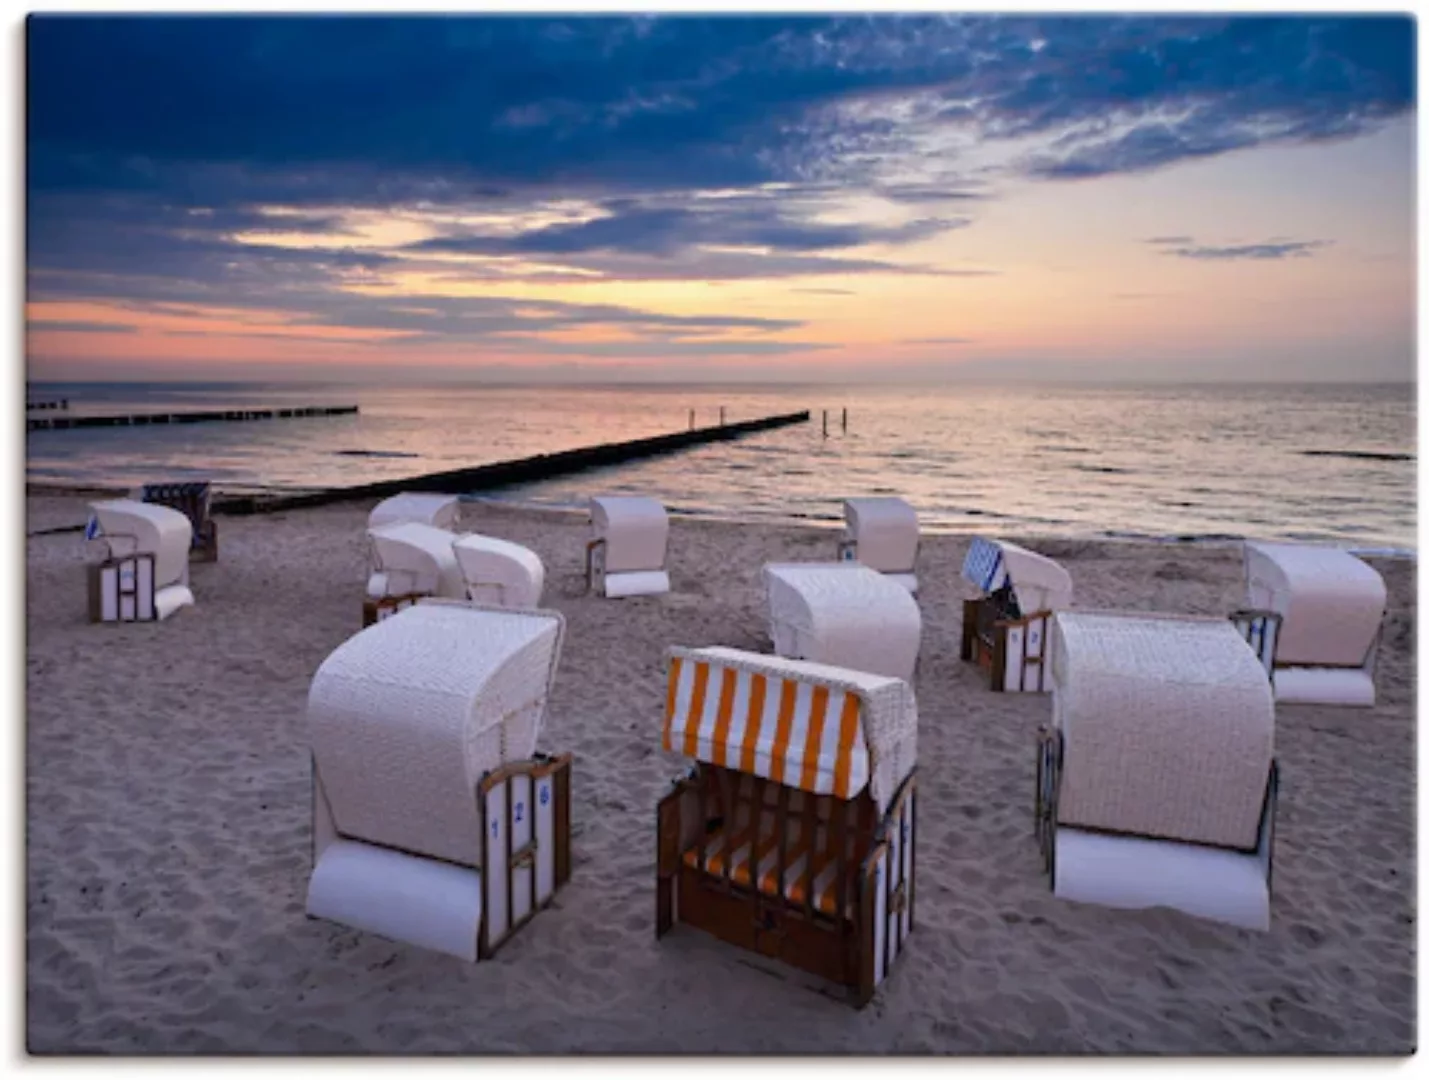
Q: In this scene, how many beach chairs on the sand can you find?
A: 13